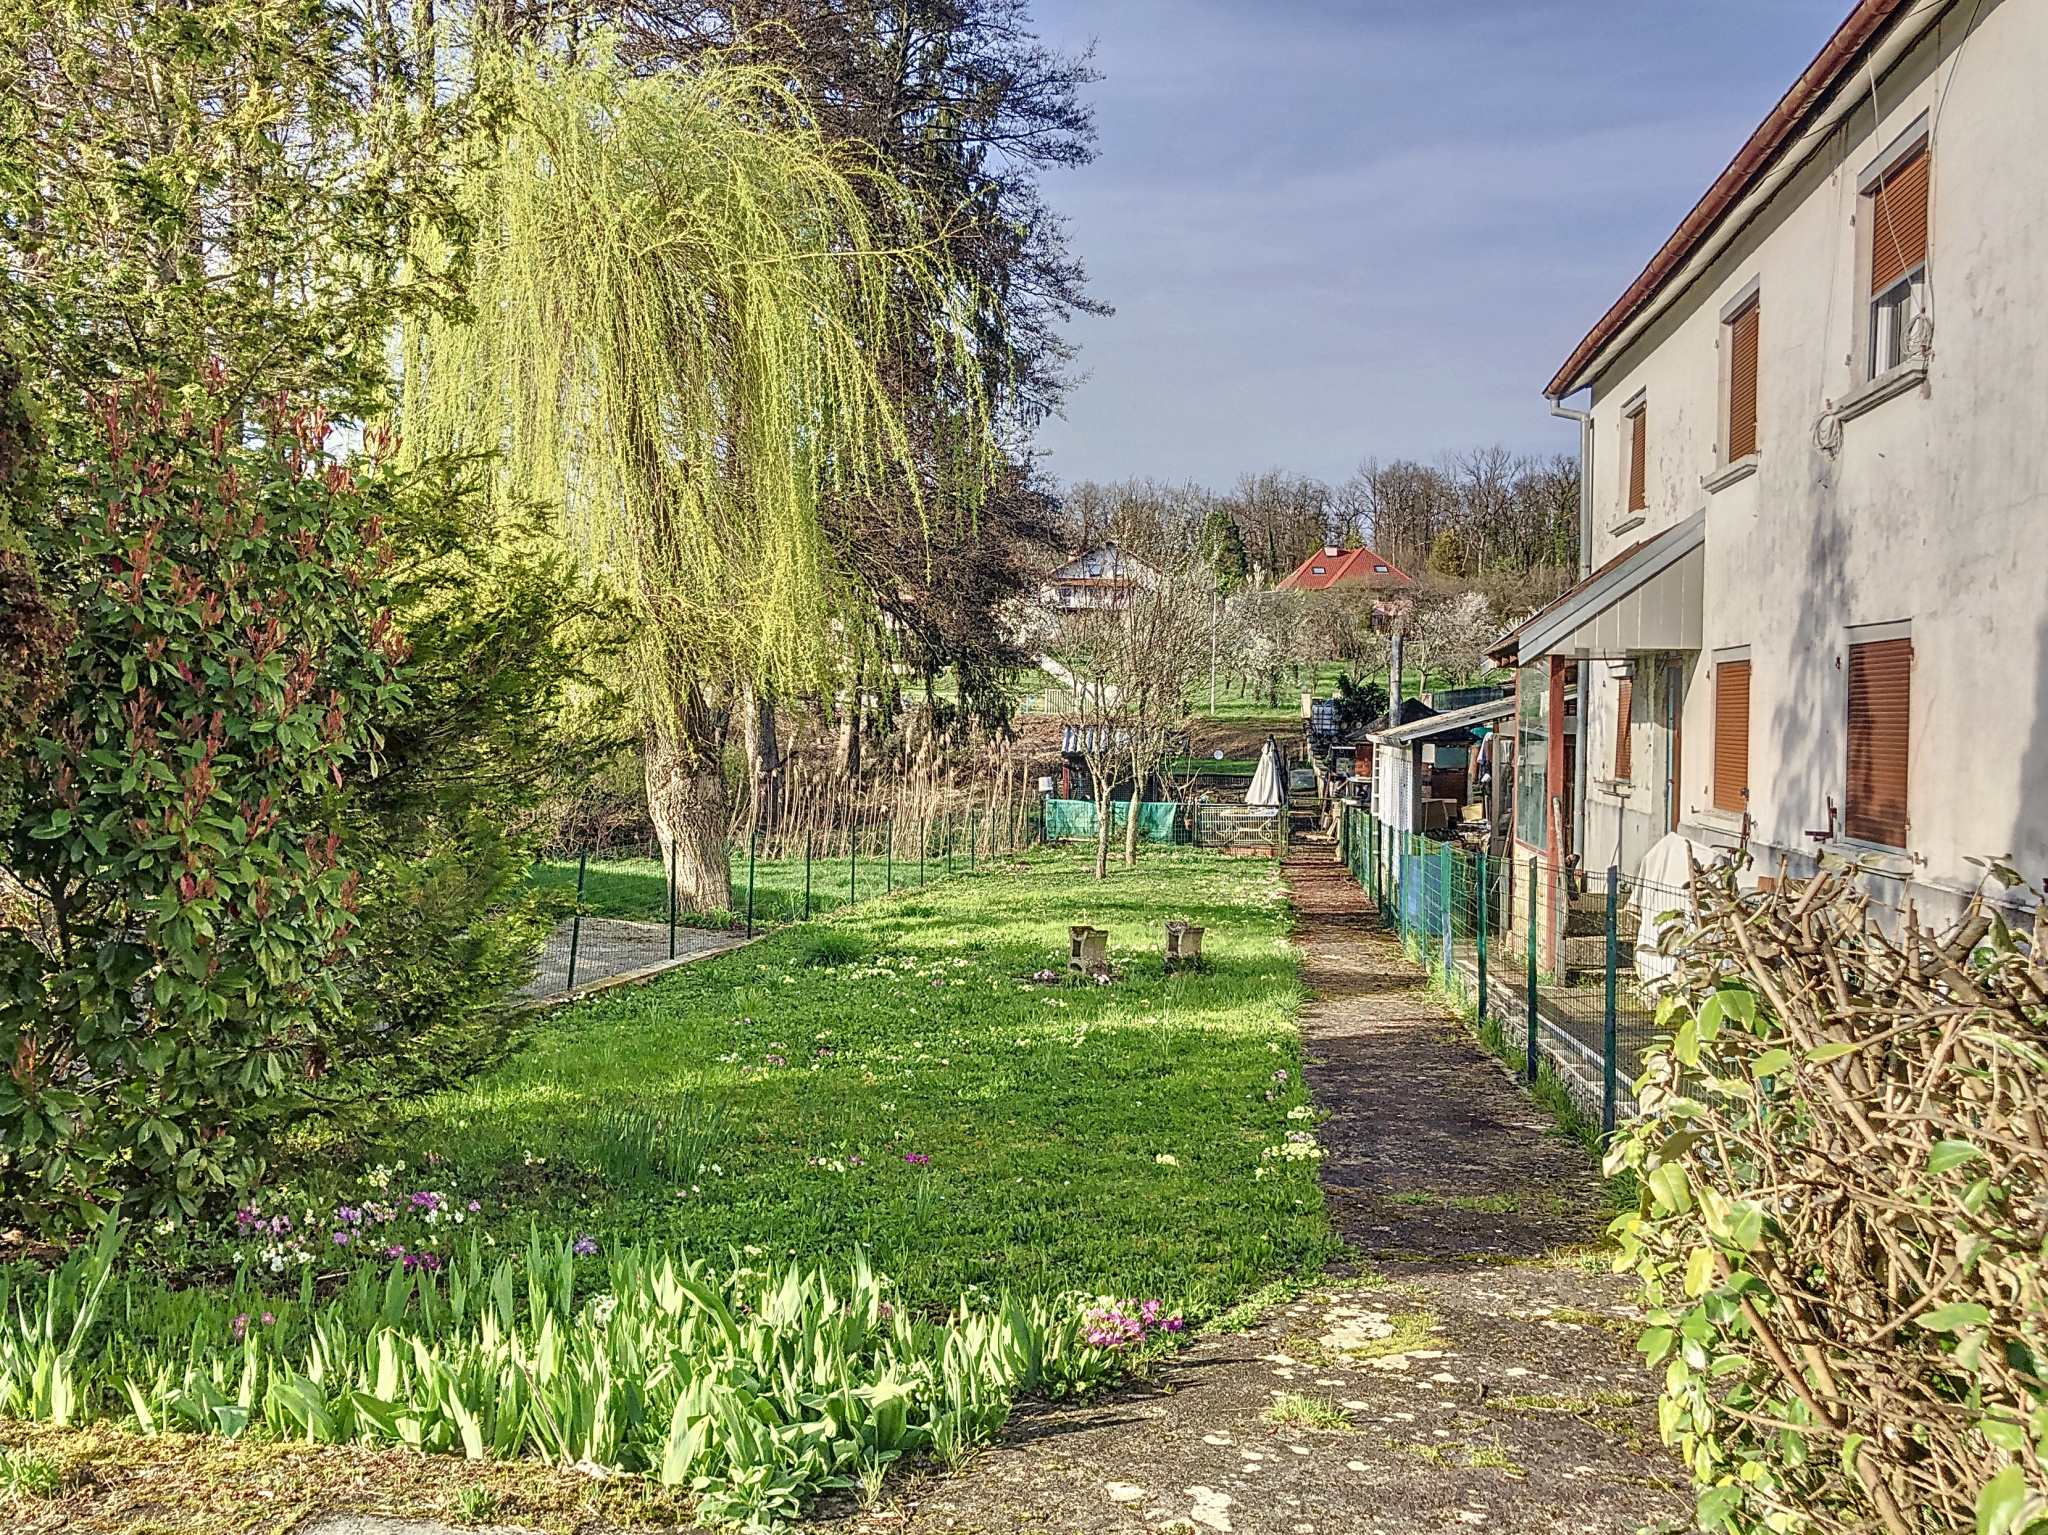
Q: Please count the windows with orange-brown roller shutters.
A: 6